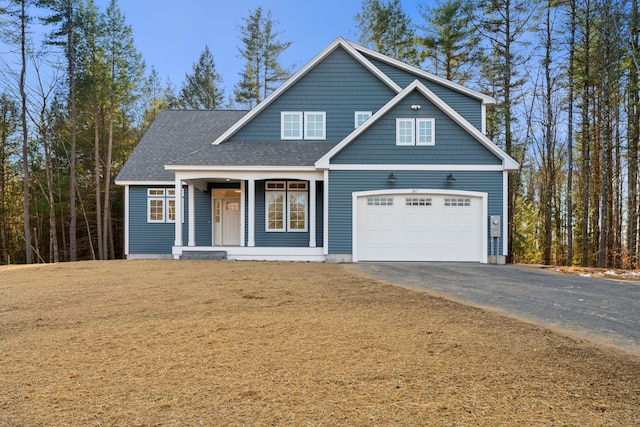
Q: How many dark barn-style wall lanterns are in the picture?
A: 2